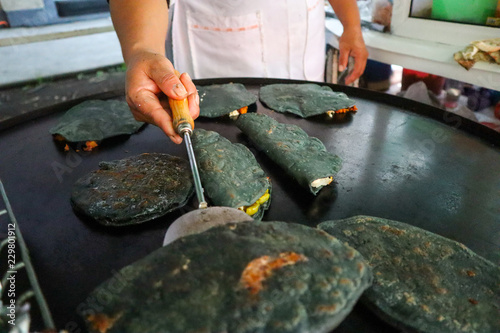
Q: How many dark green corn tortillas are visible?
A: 8